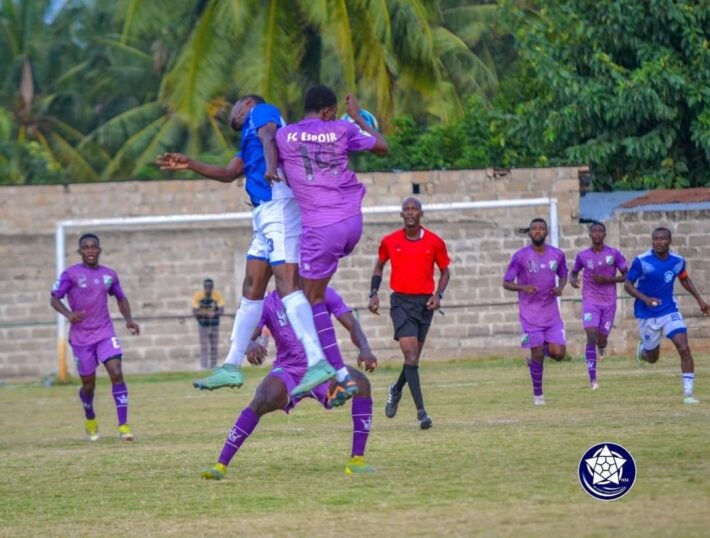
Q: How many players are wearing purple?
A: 5